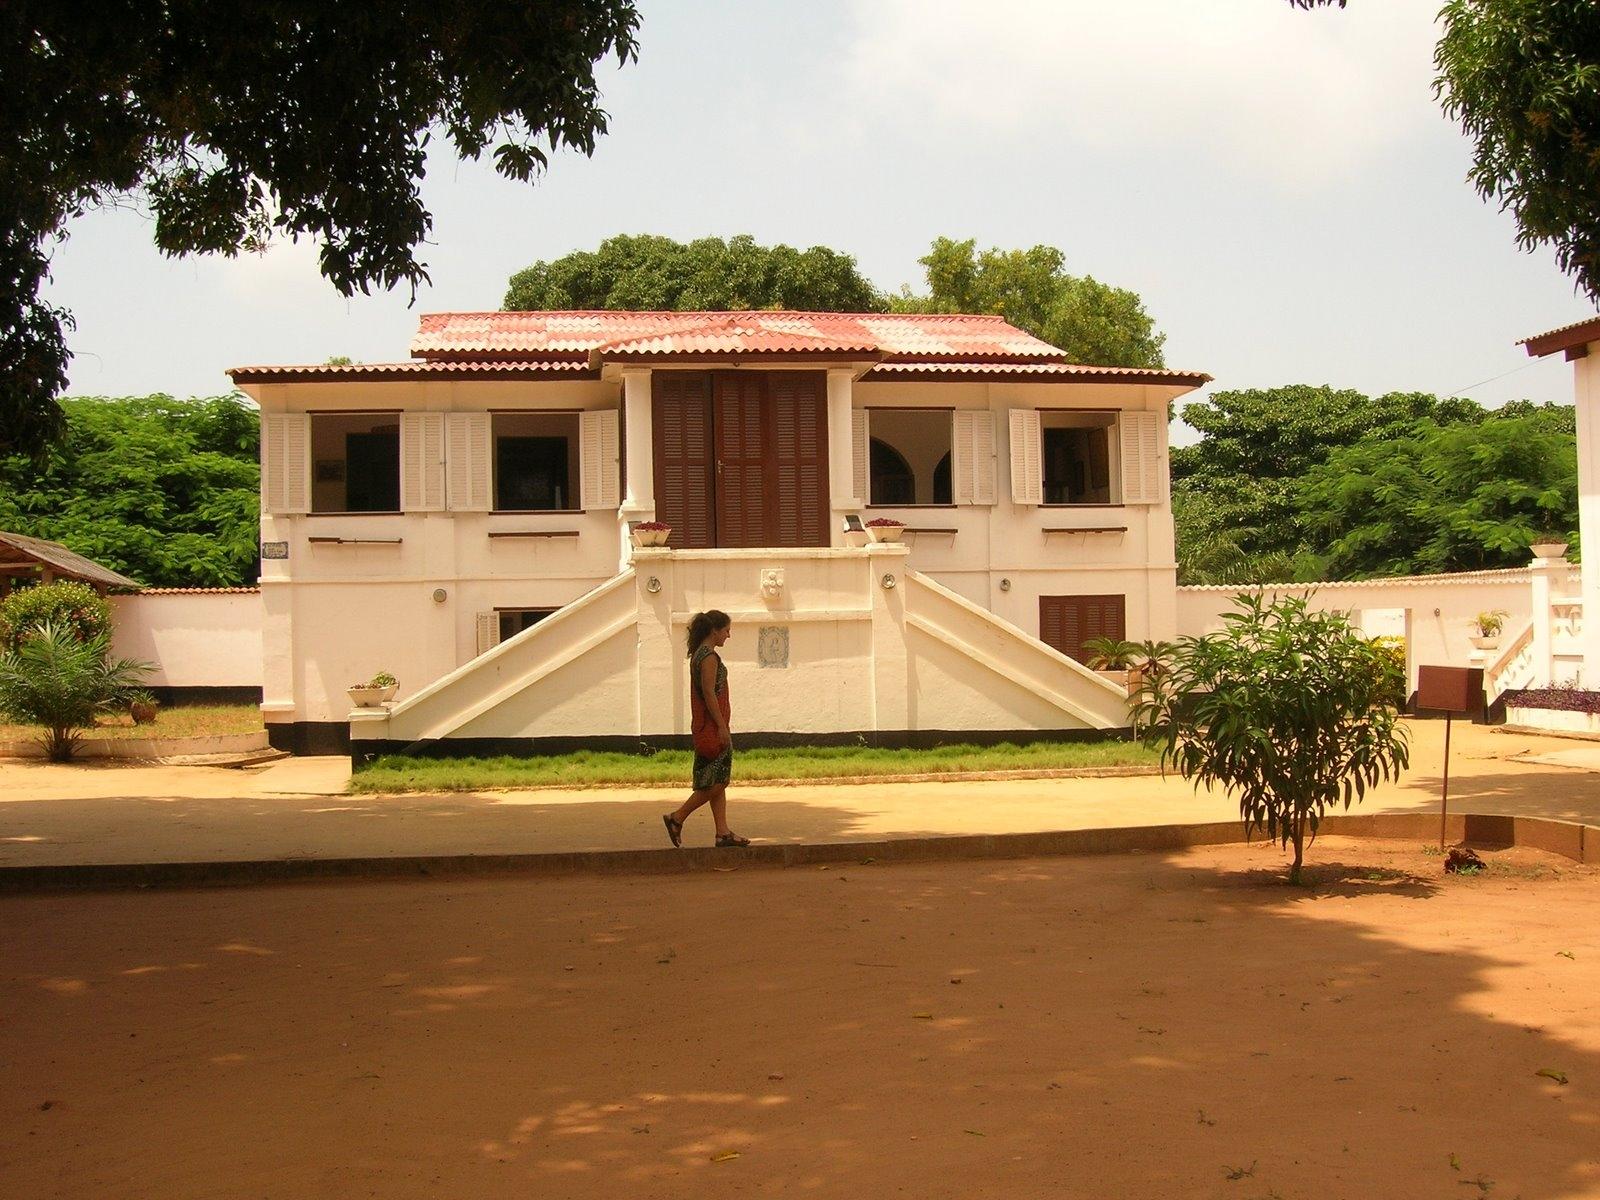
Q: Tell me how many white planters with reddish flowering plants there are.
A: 2